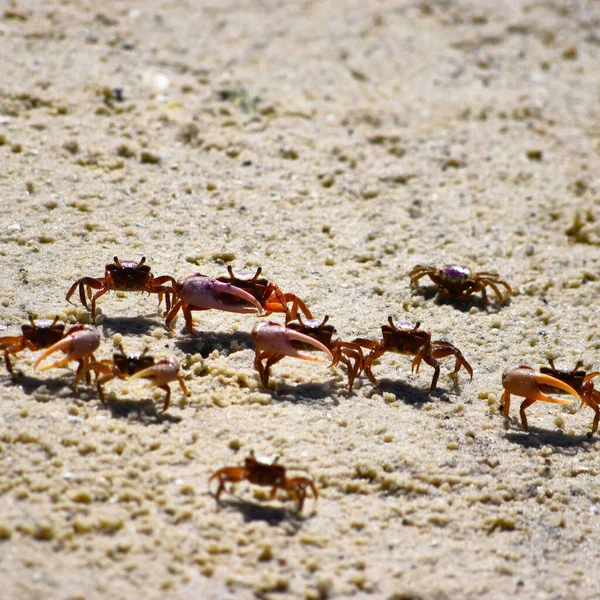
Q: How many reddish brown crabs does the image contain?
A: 9